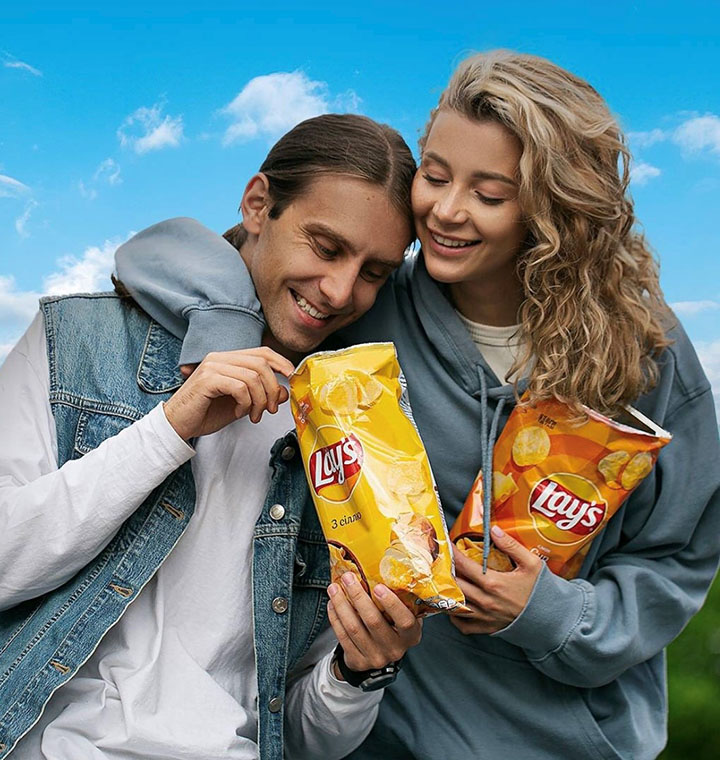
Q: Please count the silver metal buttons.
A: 4